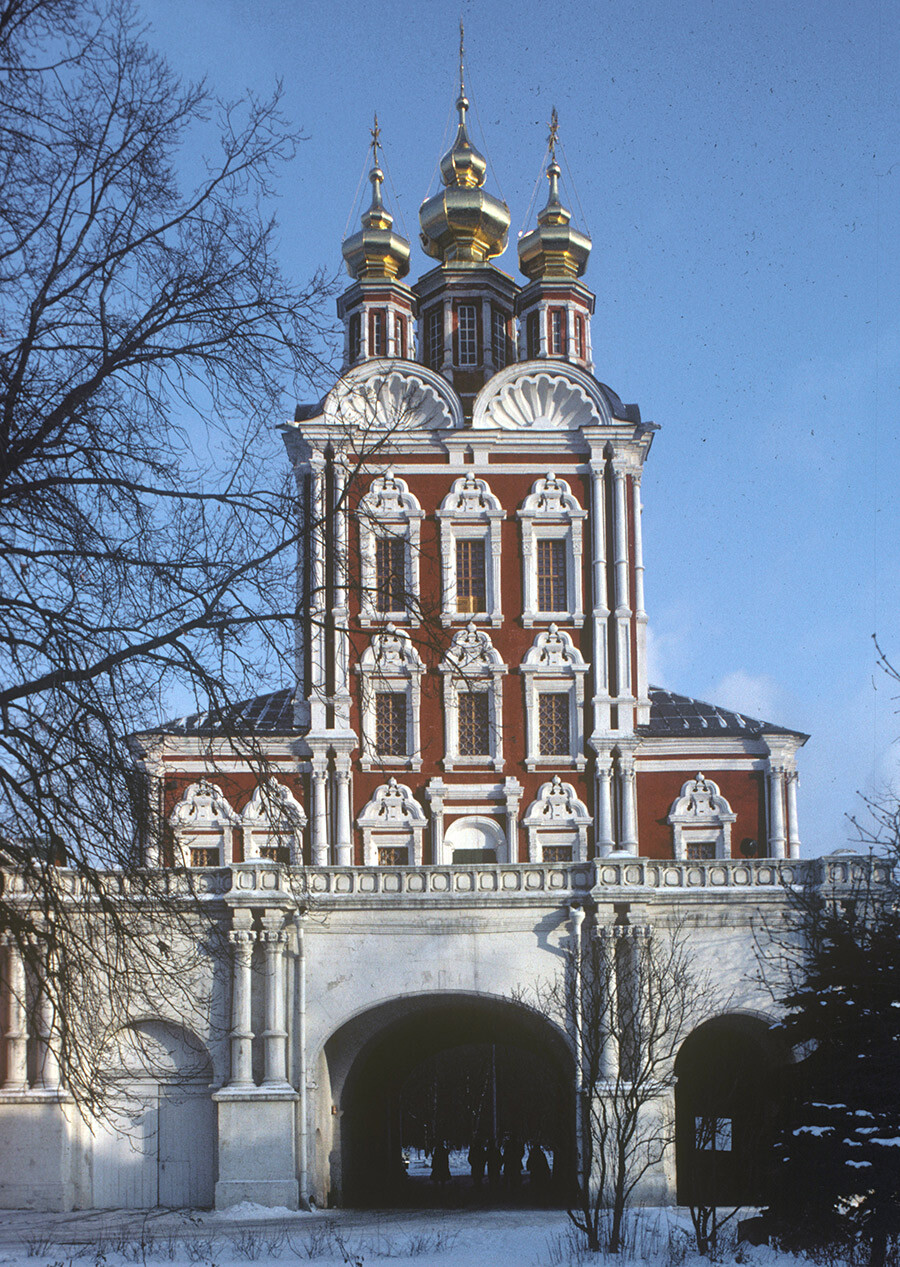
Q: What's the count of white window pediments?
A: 11